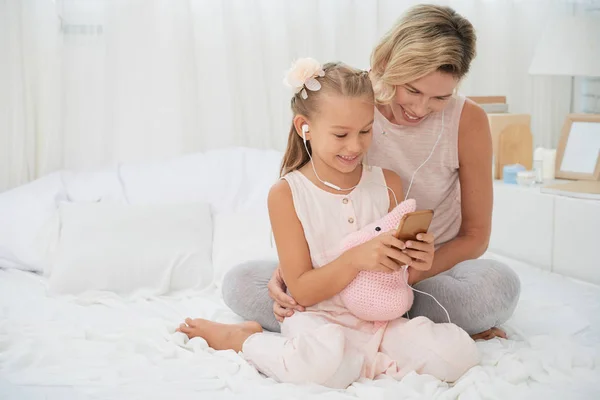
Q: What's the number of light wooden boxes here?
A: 1